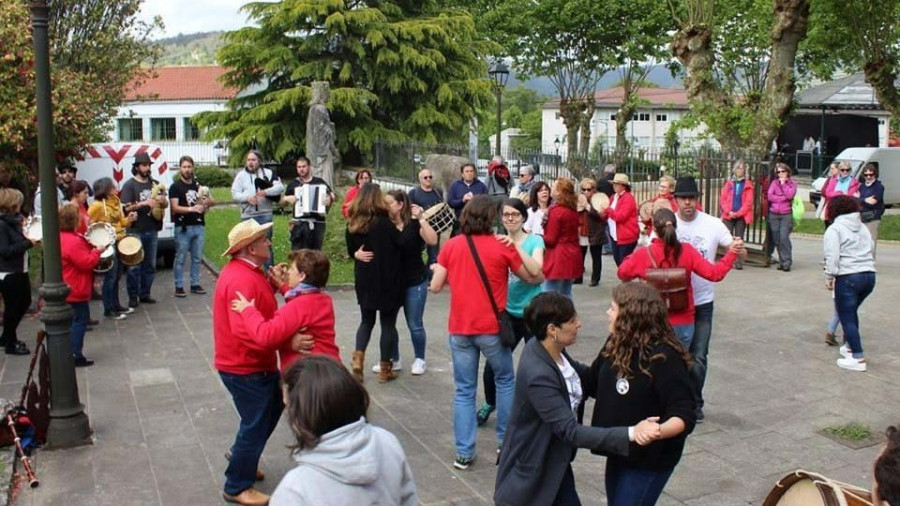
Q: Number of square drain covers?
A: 1